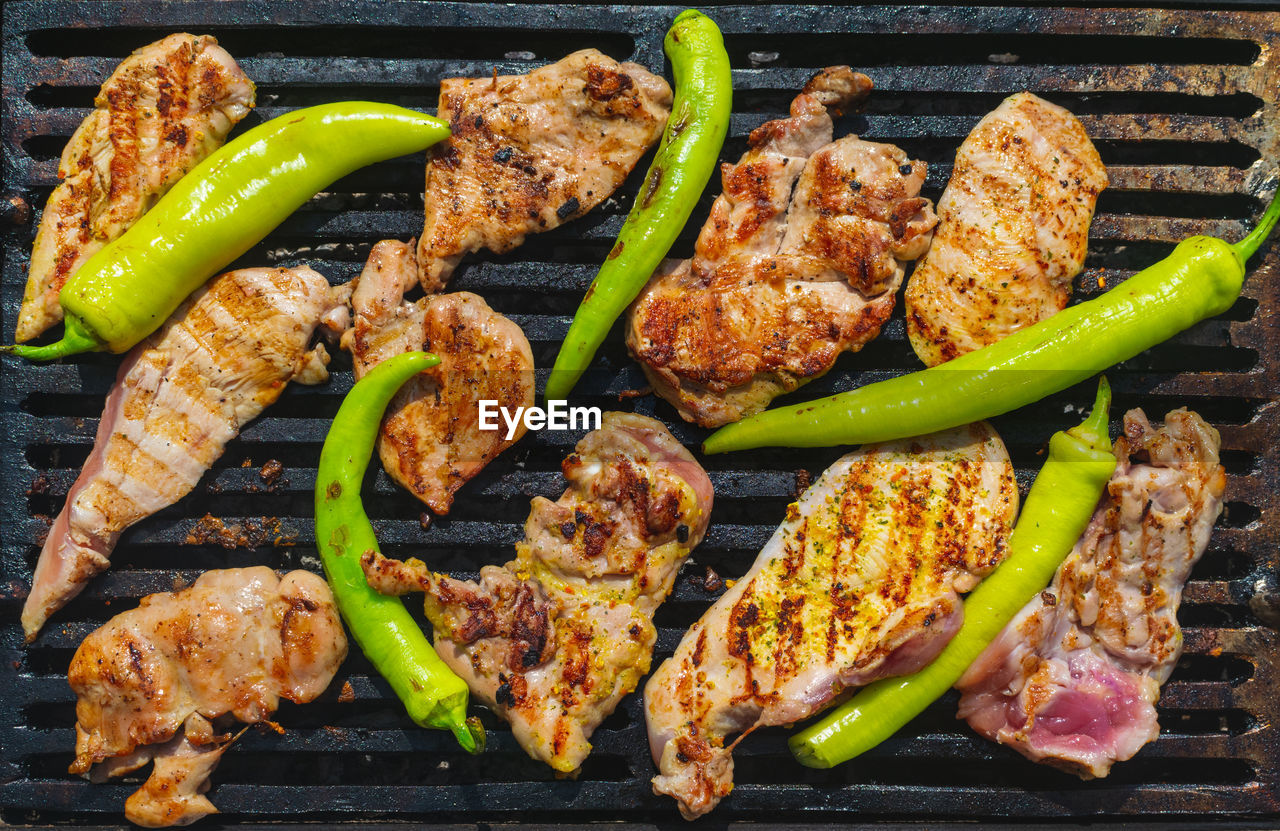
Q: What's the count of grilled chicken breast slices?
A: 10